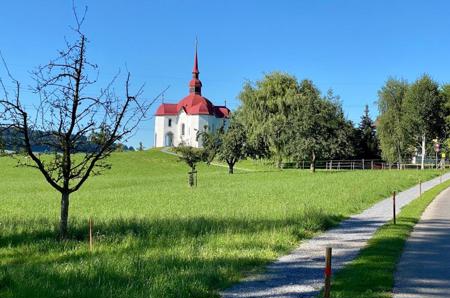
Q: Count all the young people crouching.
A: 0